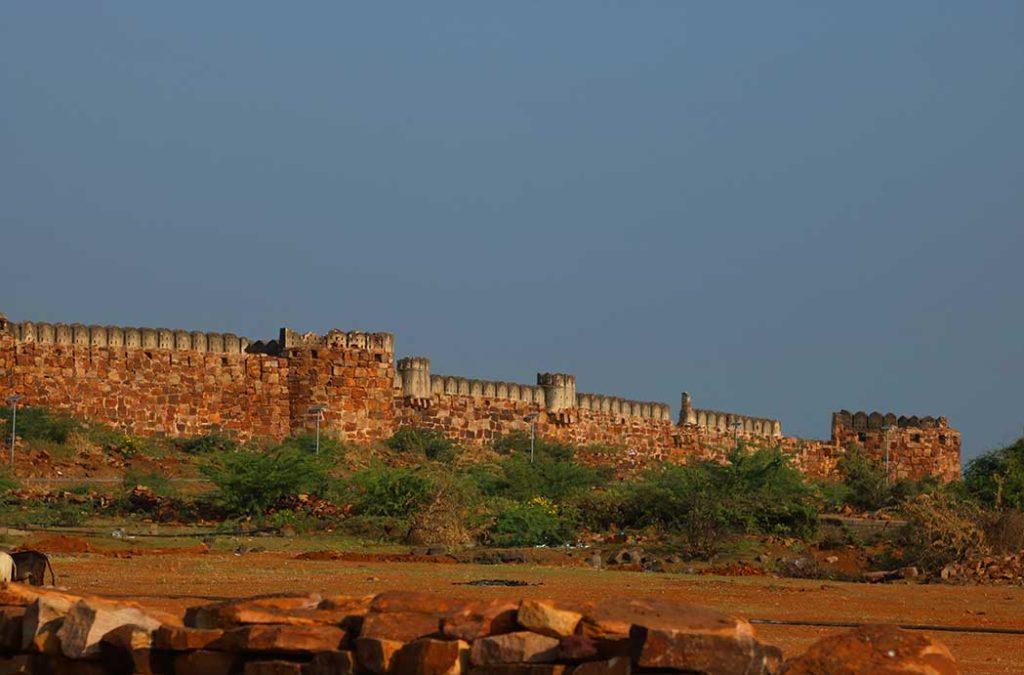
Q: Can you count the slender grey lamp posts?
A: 5